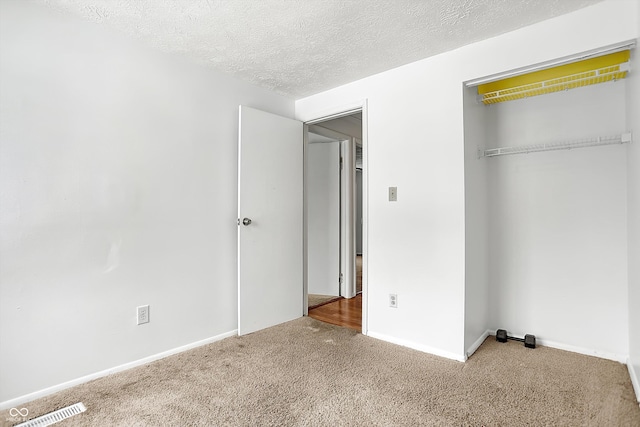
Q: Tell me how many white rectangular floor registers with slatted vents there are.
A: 1